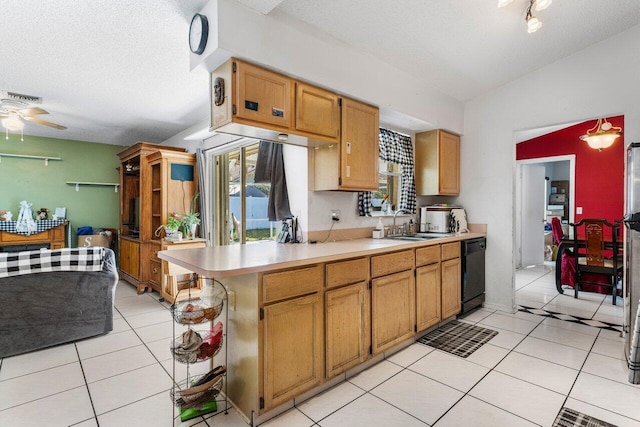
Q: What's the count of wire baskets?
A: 3